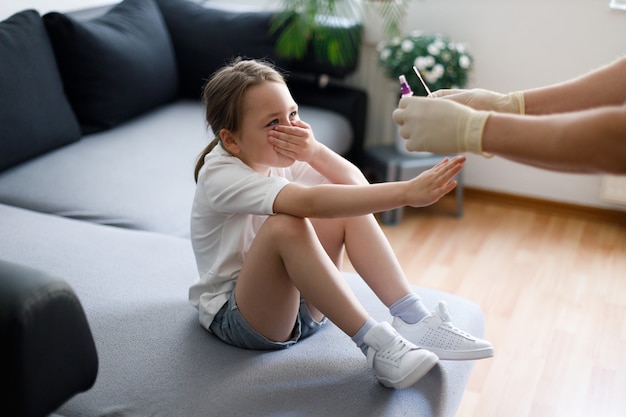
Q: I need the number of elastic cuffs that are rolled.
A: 2